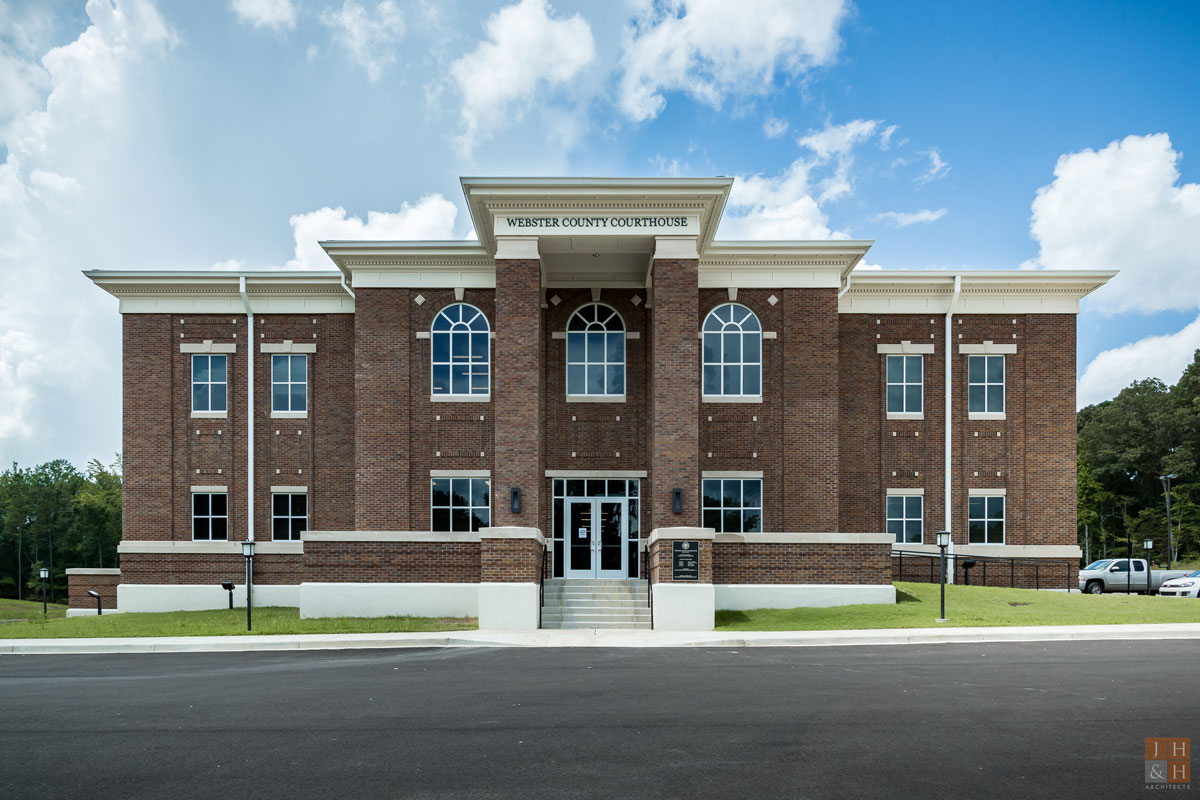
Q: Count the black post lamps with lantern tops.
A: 4